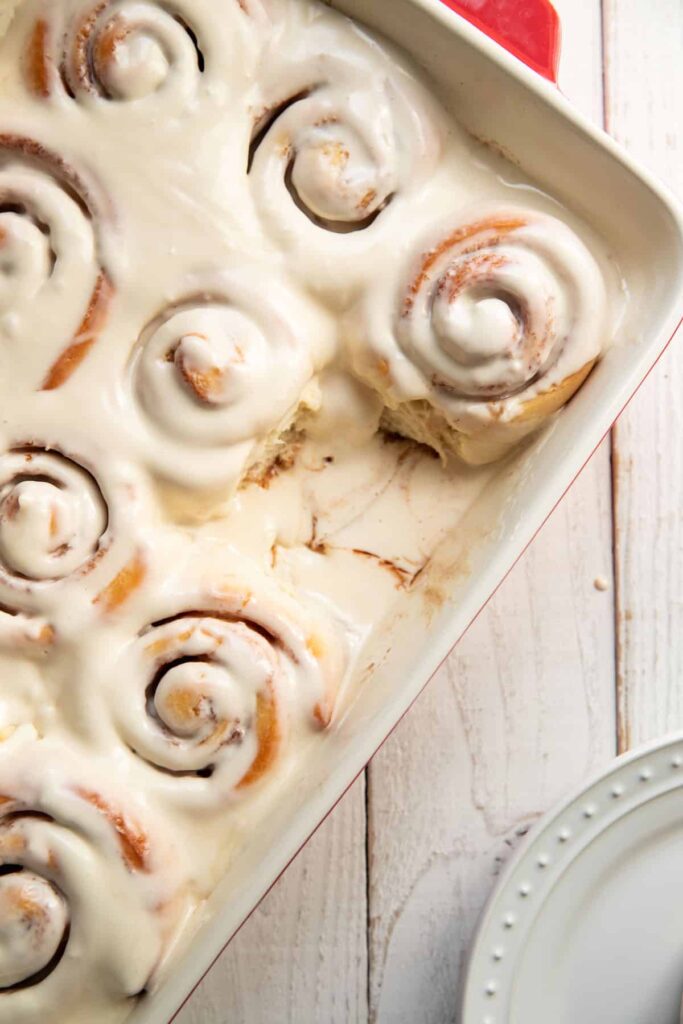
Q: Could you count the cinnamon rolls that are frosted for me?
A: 8